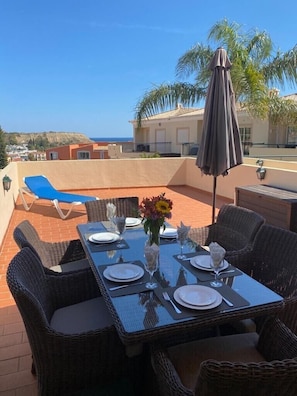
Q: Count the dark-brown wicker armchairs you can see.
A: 6